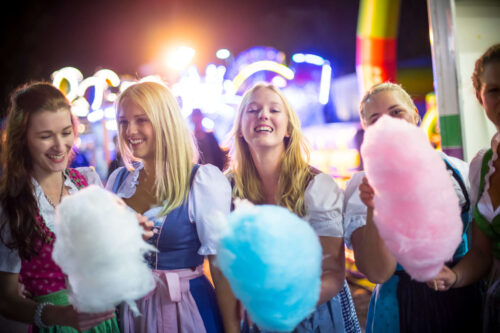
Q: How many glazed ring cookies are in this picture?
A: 0